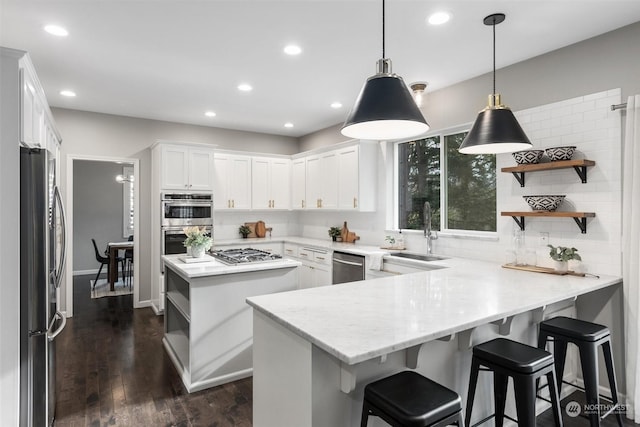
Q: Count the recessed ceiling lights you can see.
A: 8